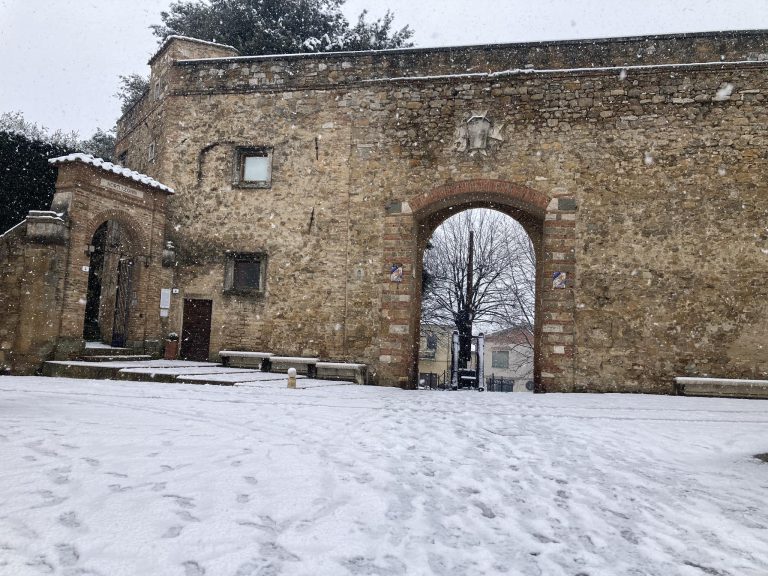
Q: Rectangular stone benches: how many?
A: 4